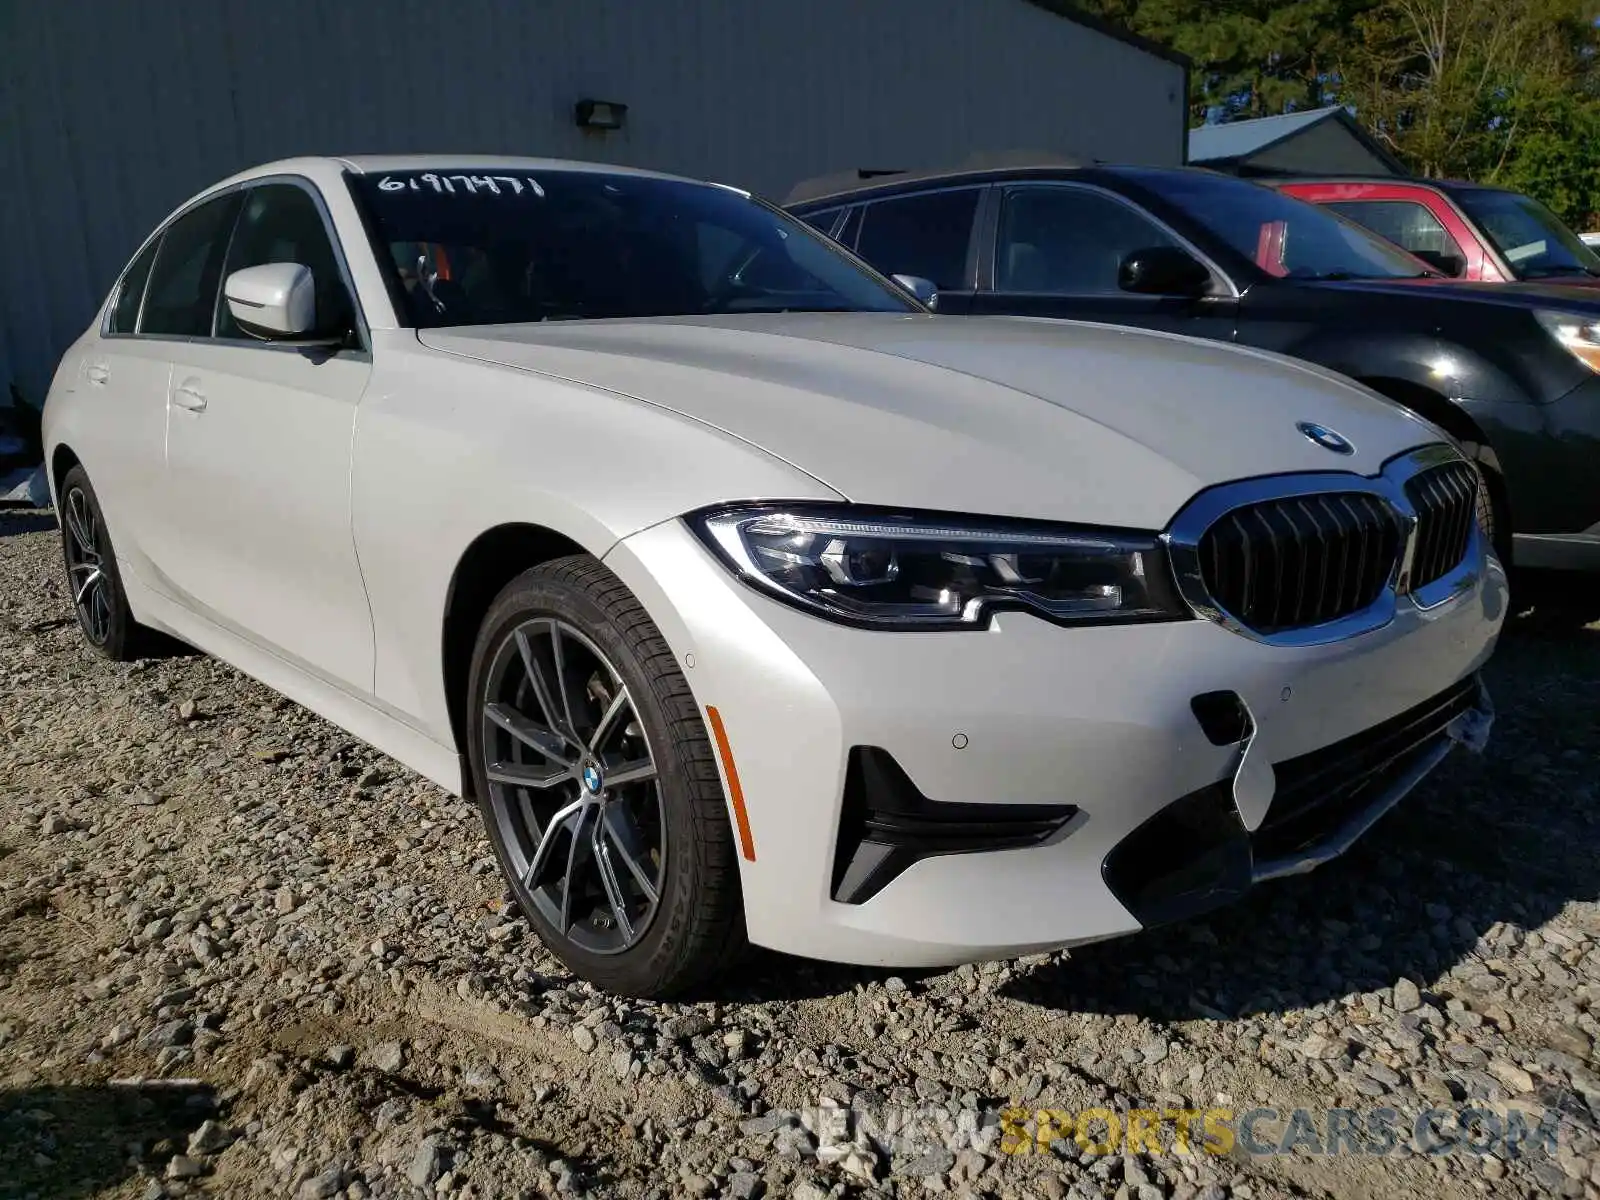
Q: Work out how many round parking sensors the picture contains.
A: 3